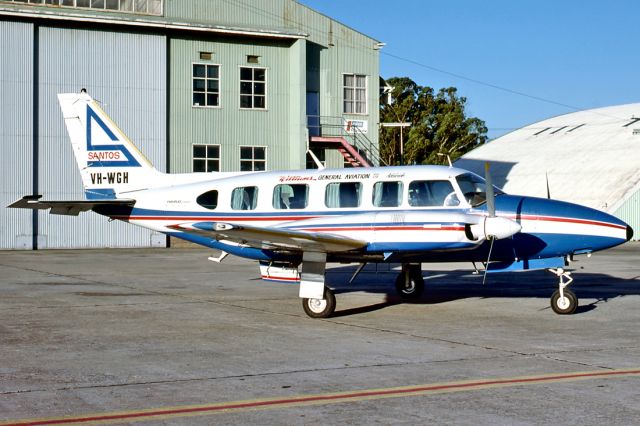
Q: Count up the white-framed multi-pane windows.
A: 5